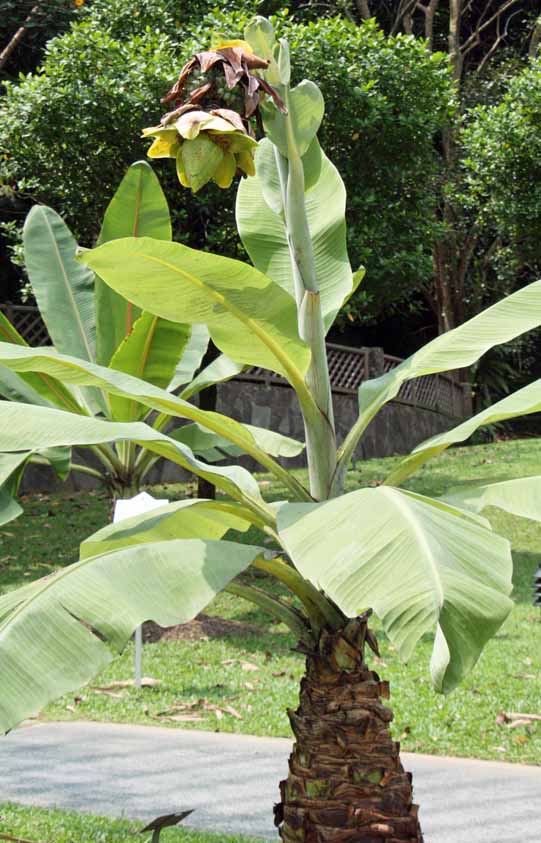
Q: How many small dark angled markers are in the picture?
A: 1